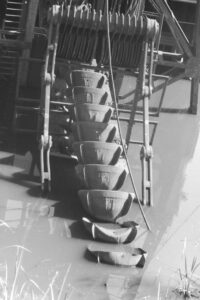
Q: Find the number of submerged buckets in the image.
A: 2